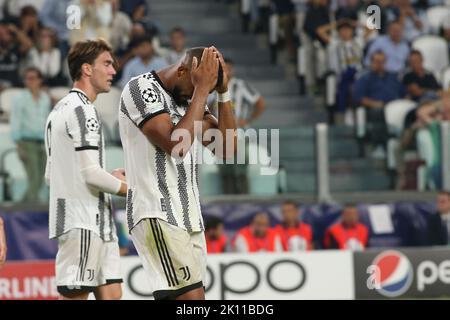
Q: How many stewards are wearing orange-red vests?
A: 4